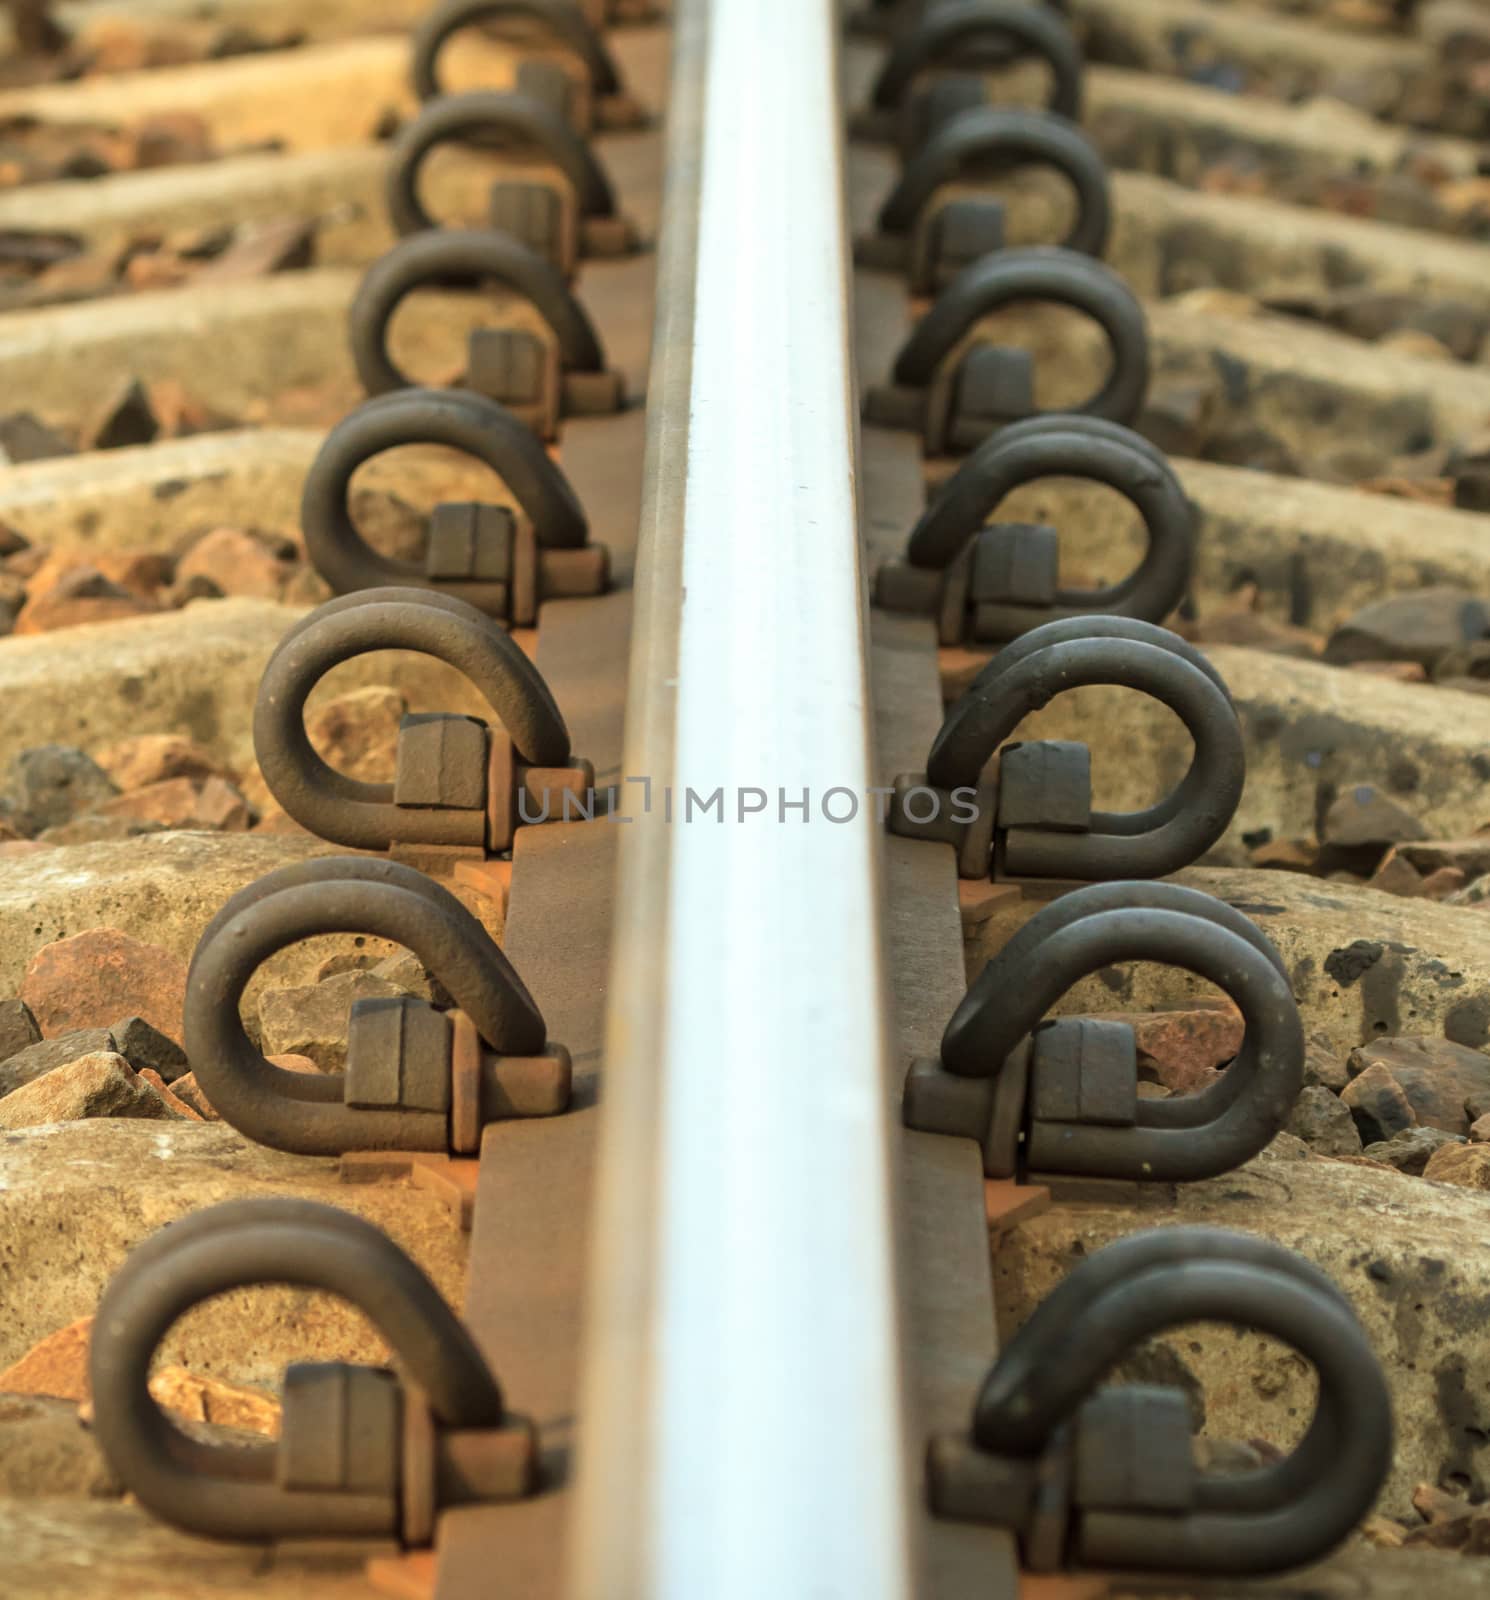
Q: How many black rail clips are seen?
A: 14